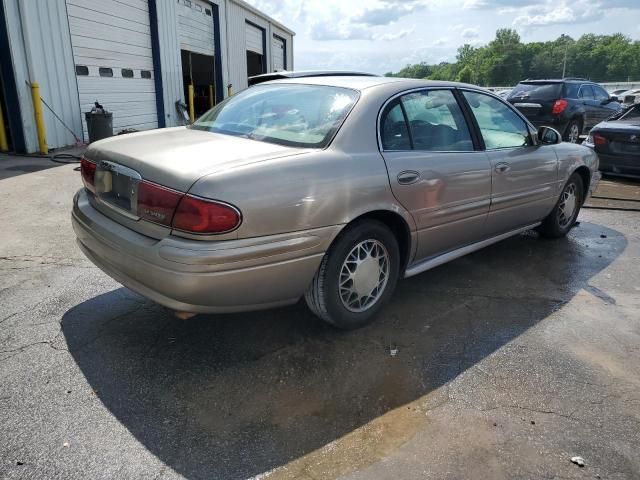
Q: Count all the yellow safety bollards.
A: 5